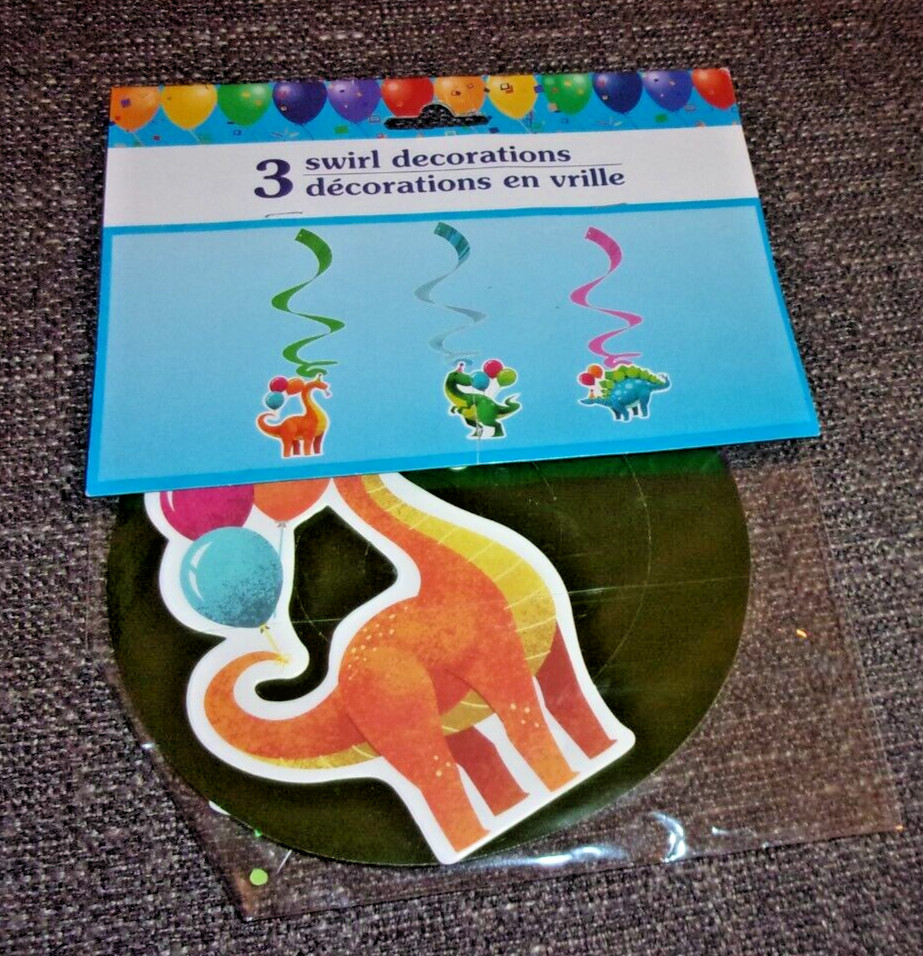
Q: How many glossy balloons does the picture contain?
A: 12